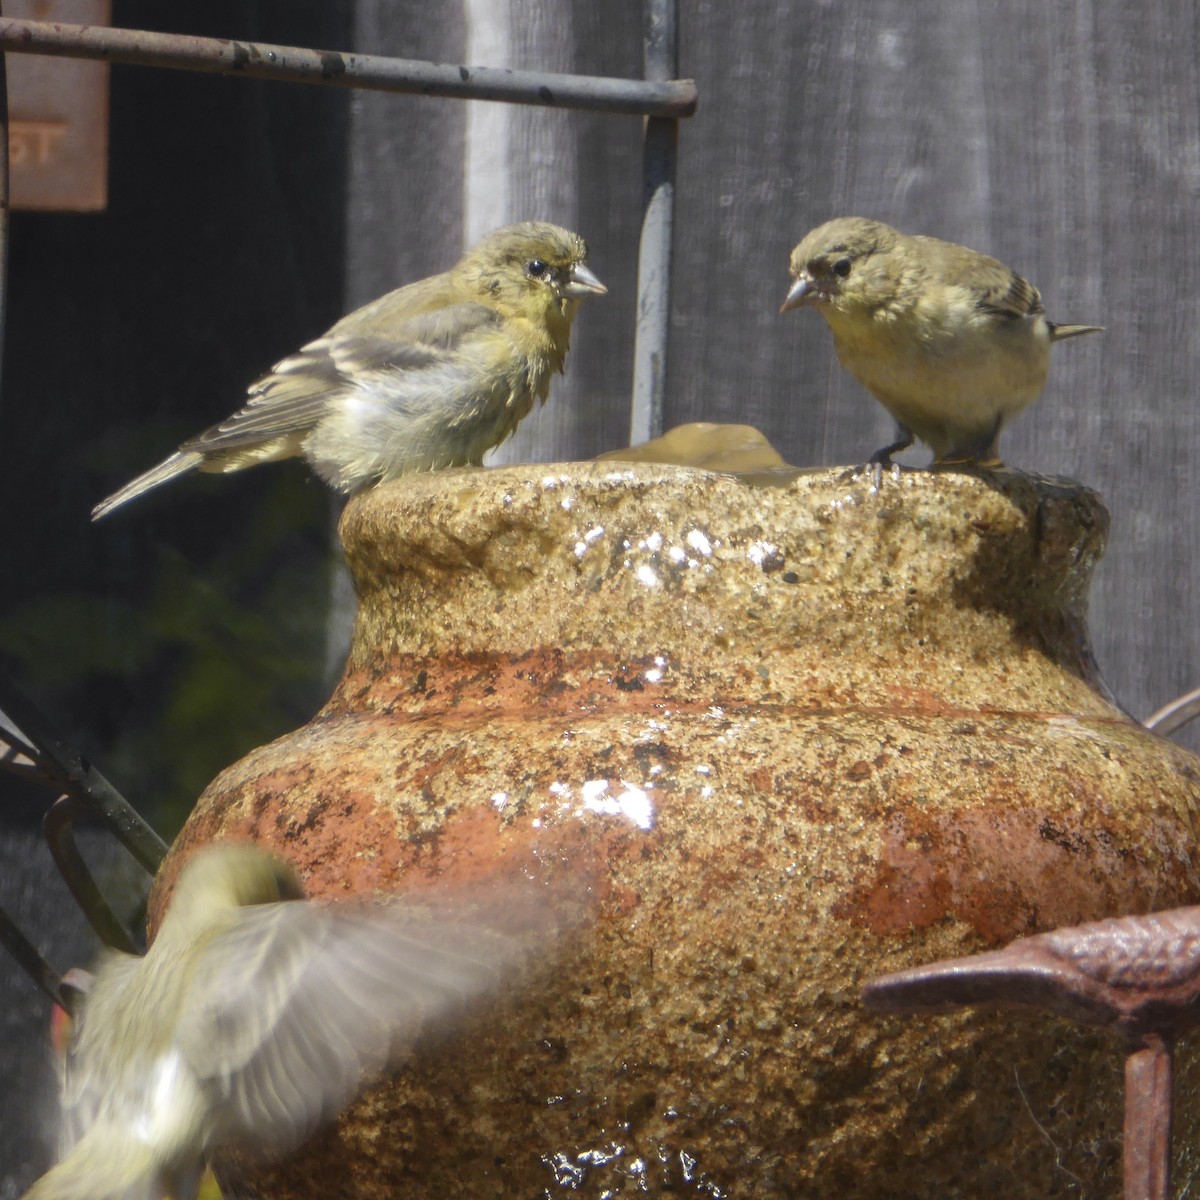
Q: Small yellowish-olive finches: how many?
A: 3